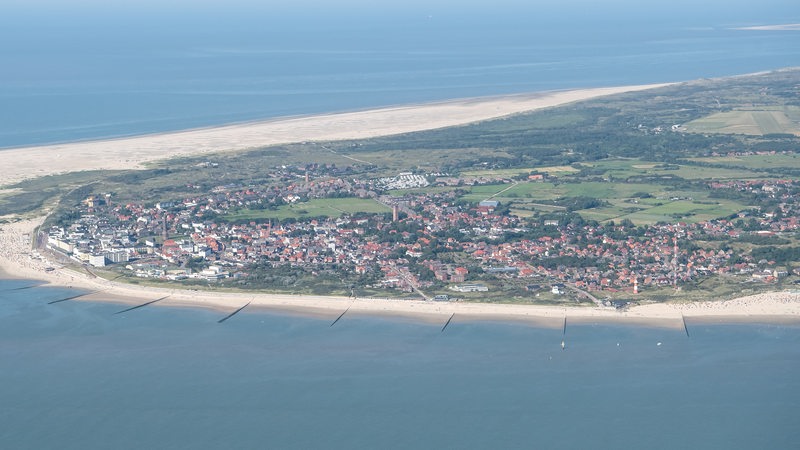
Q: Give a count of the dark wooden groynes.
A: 8